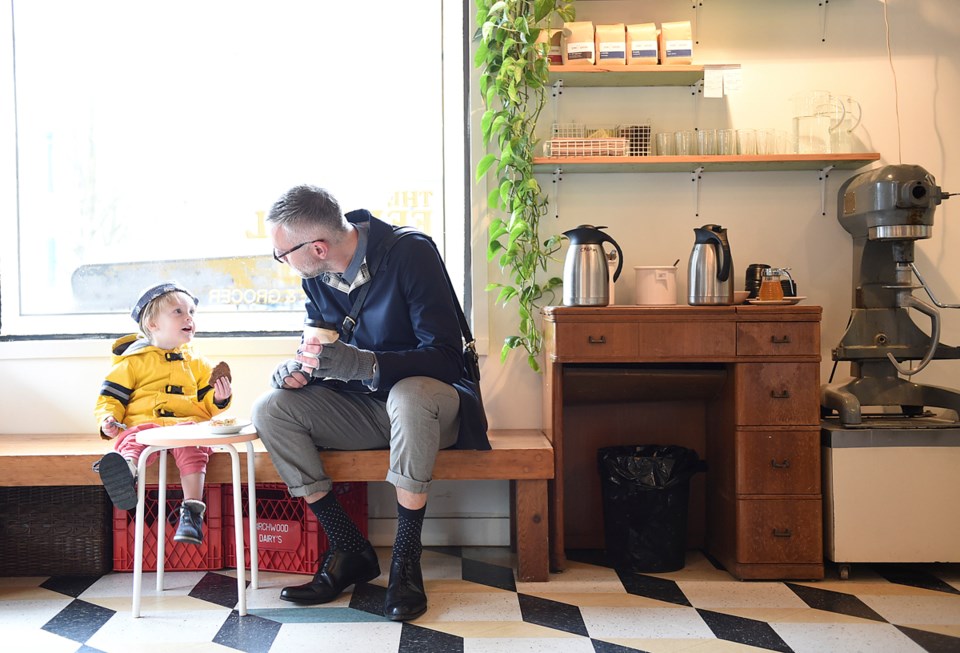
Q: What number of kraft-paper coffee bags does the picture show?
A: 5